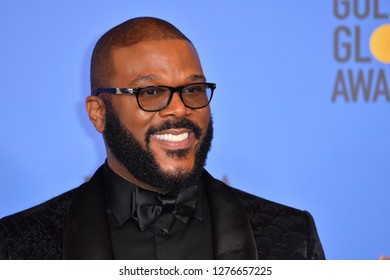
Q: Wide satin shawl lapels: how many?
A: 2